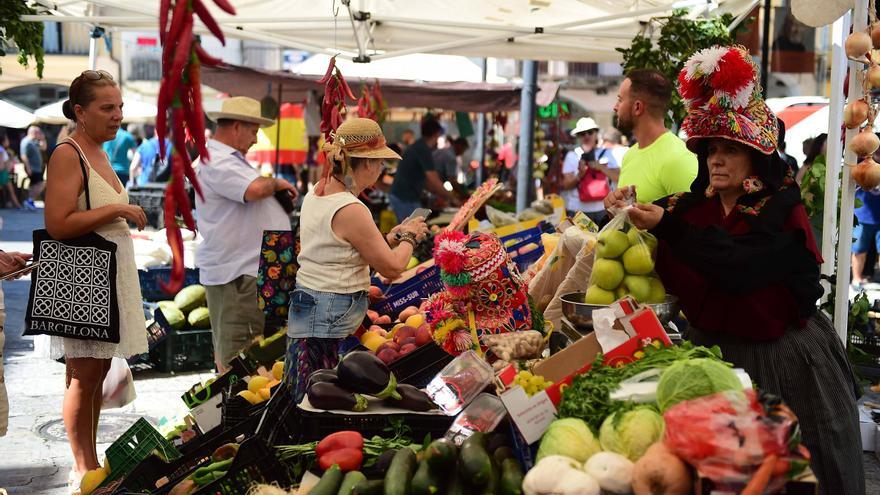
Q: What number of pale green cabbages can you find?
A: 3